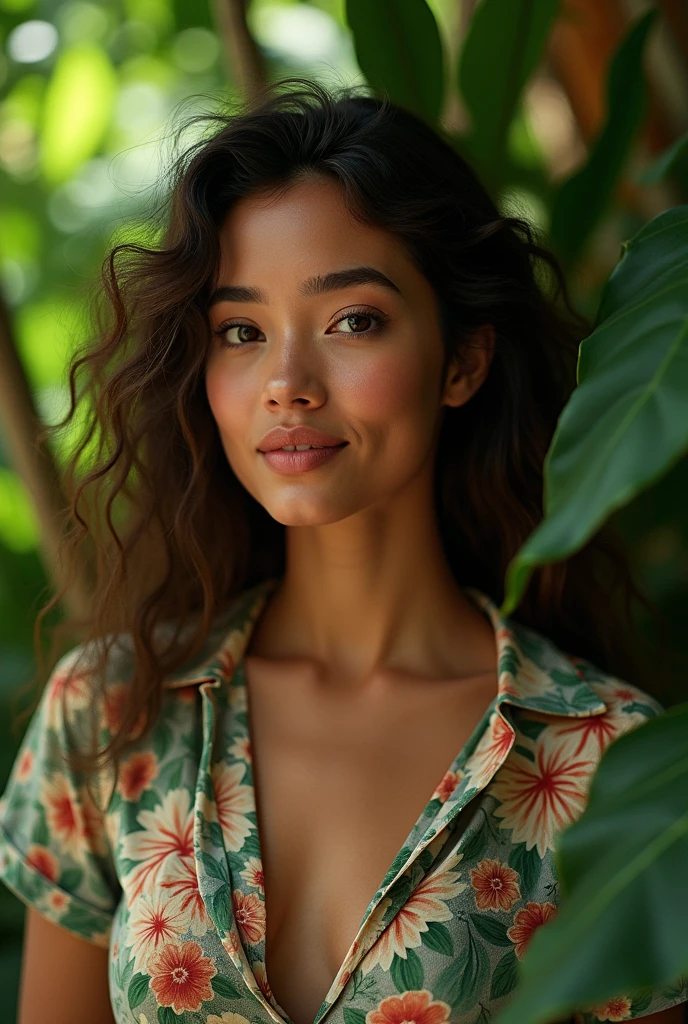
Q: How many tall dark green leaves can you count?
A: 3